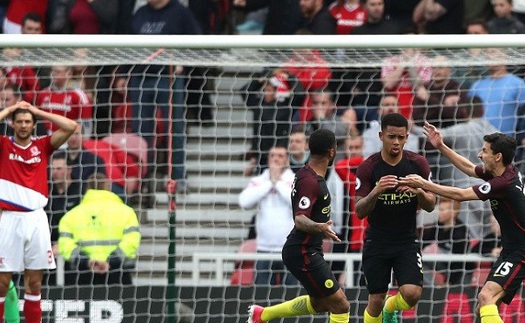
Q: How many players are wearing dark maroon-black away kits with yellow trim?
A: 3